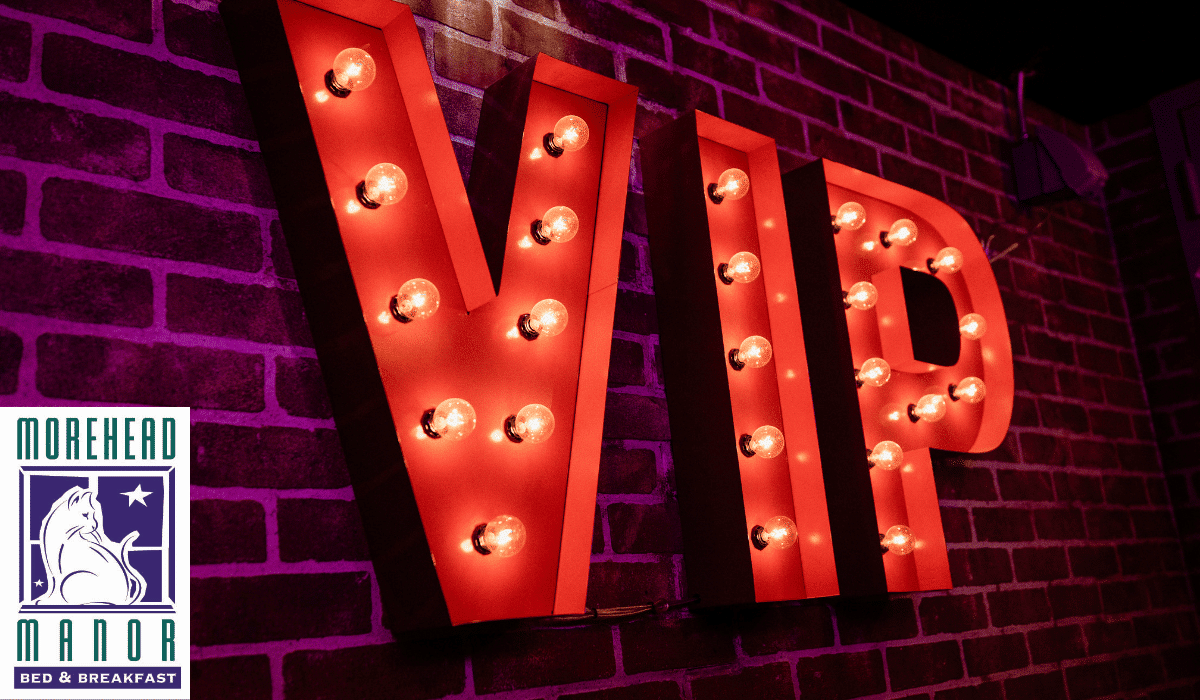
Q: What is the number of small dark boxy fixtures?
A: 1